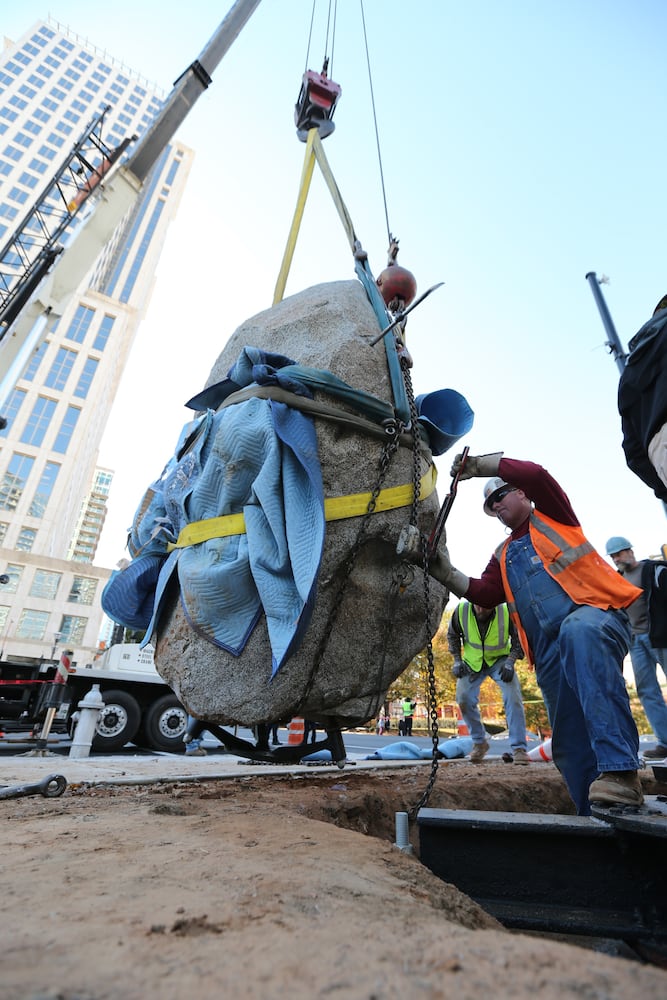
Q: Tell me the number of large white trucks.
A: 1